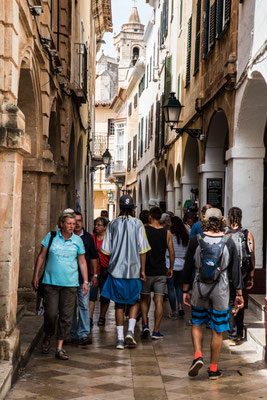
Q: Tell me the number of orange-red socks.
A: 2